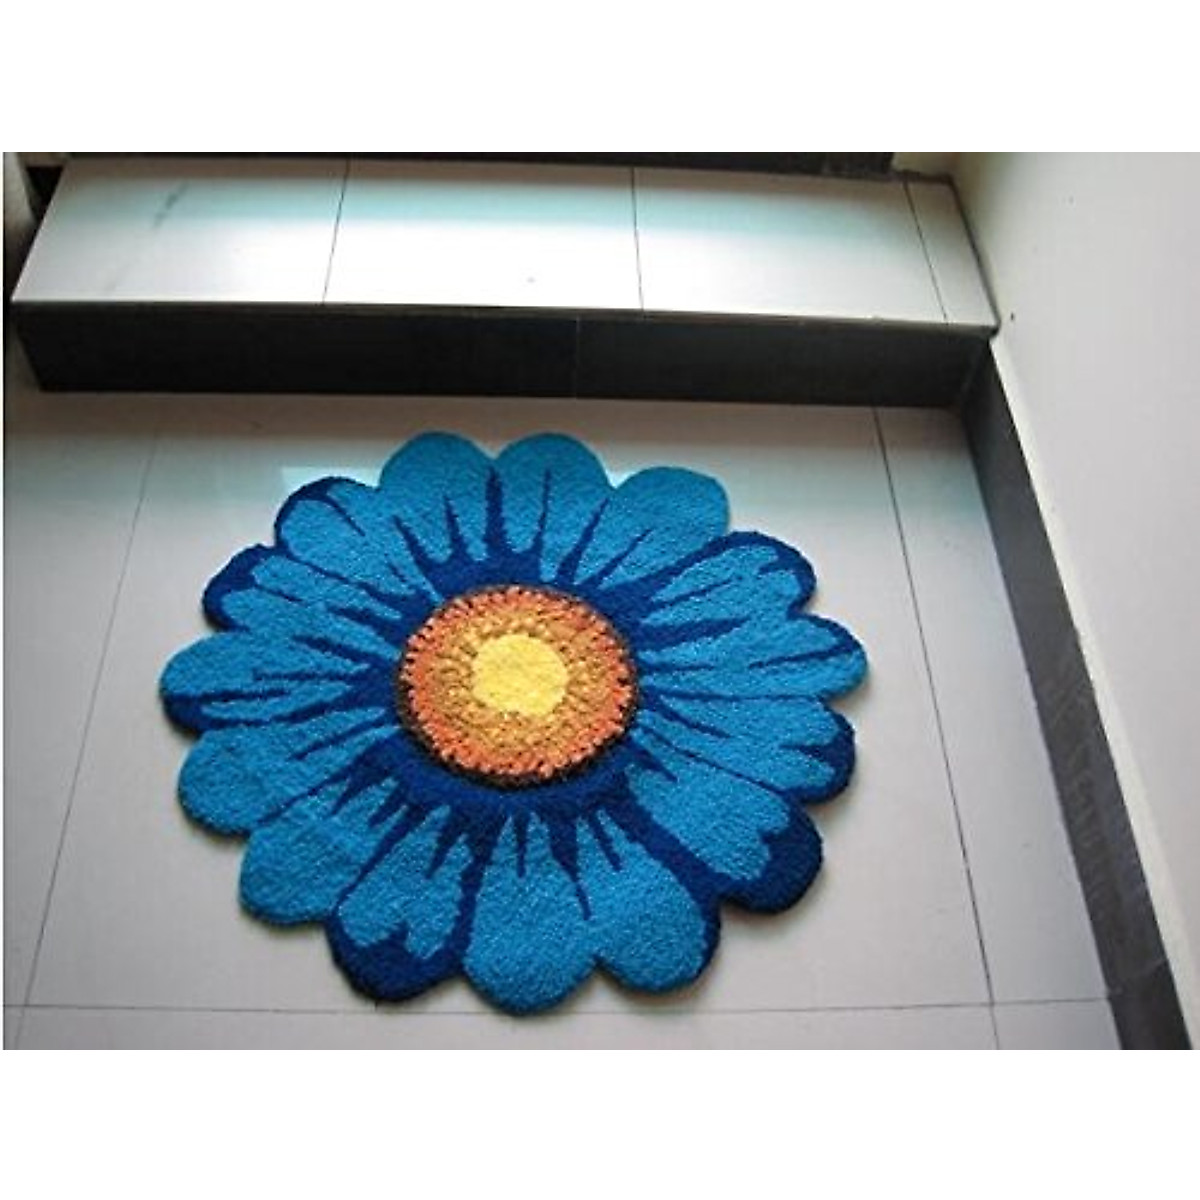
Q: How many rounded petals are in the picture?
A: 15